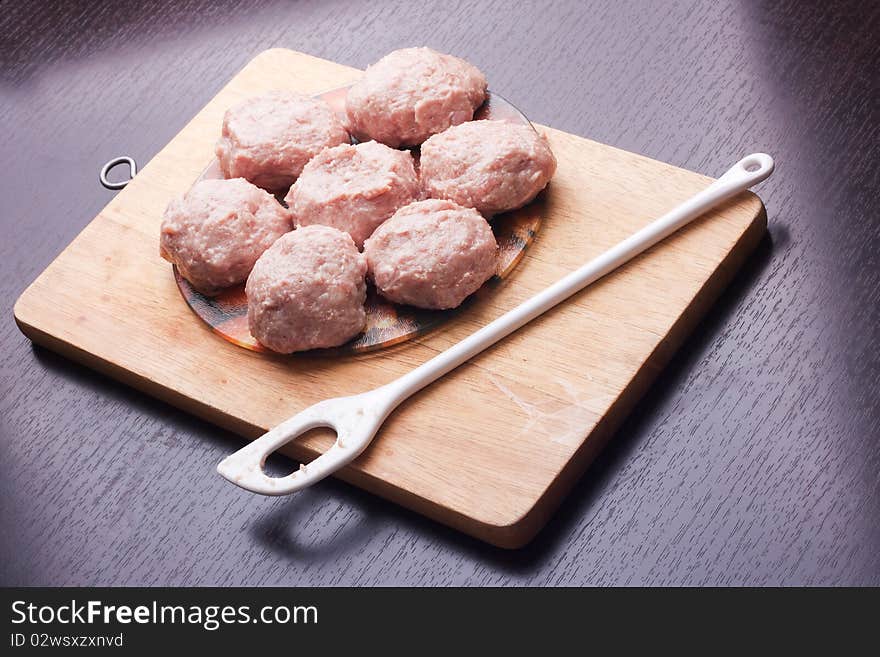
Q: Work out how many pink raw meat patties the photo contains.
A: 7